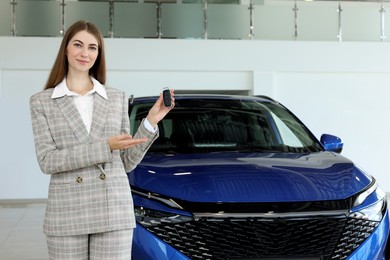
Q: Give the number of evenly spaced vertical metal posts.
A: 9